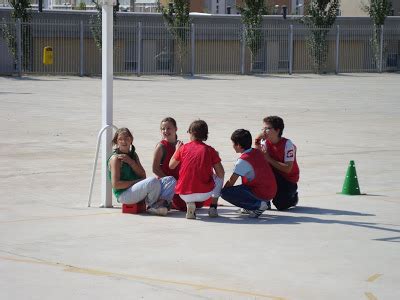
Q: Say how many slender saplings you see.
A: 6